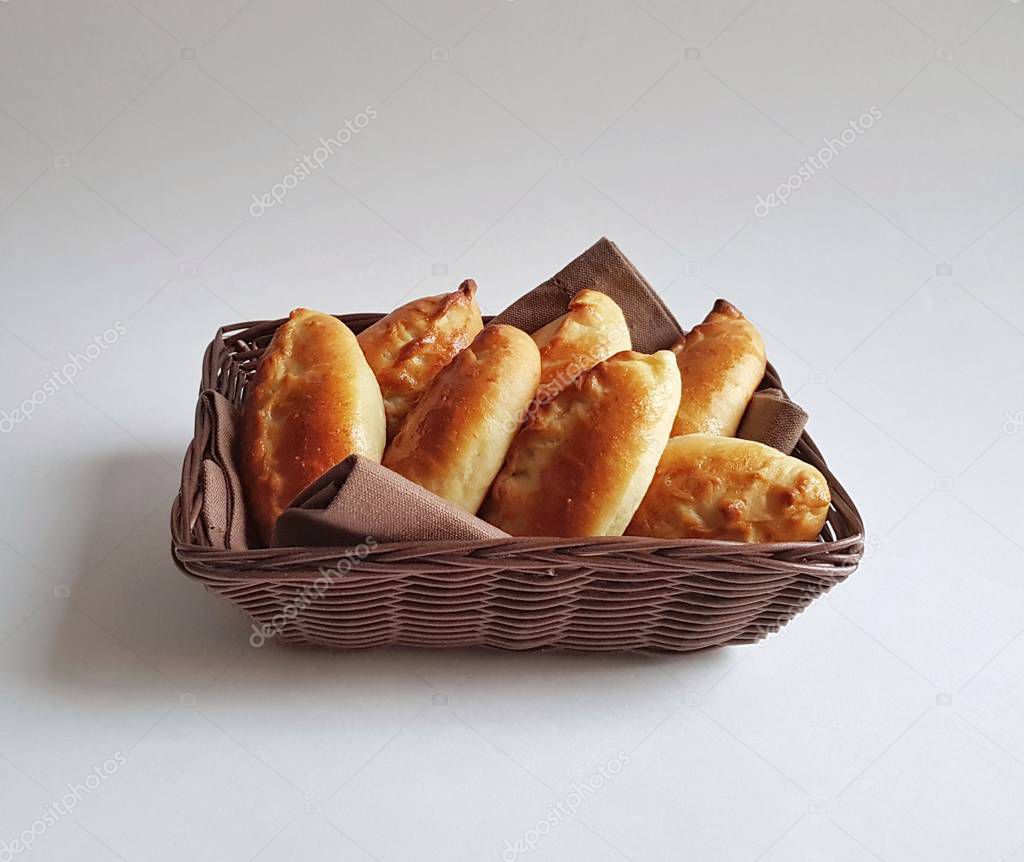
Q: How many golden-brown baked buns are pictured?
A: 7